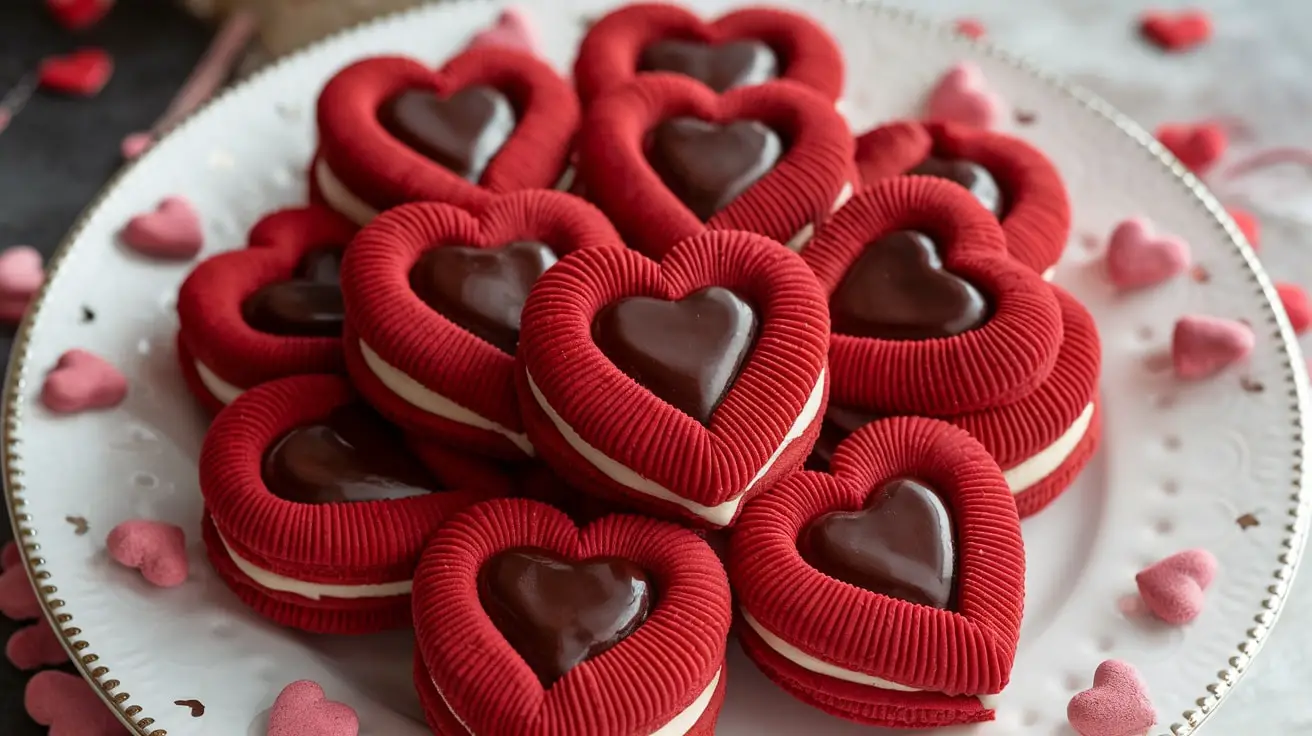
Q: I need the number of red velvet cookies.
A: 12